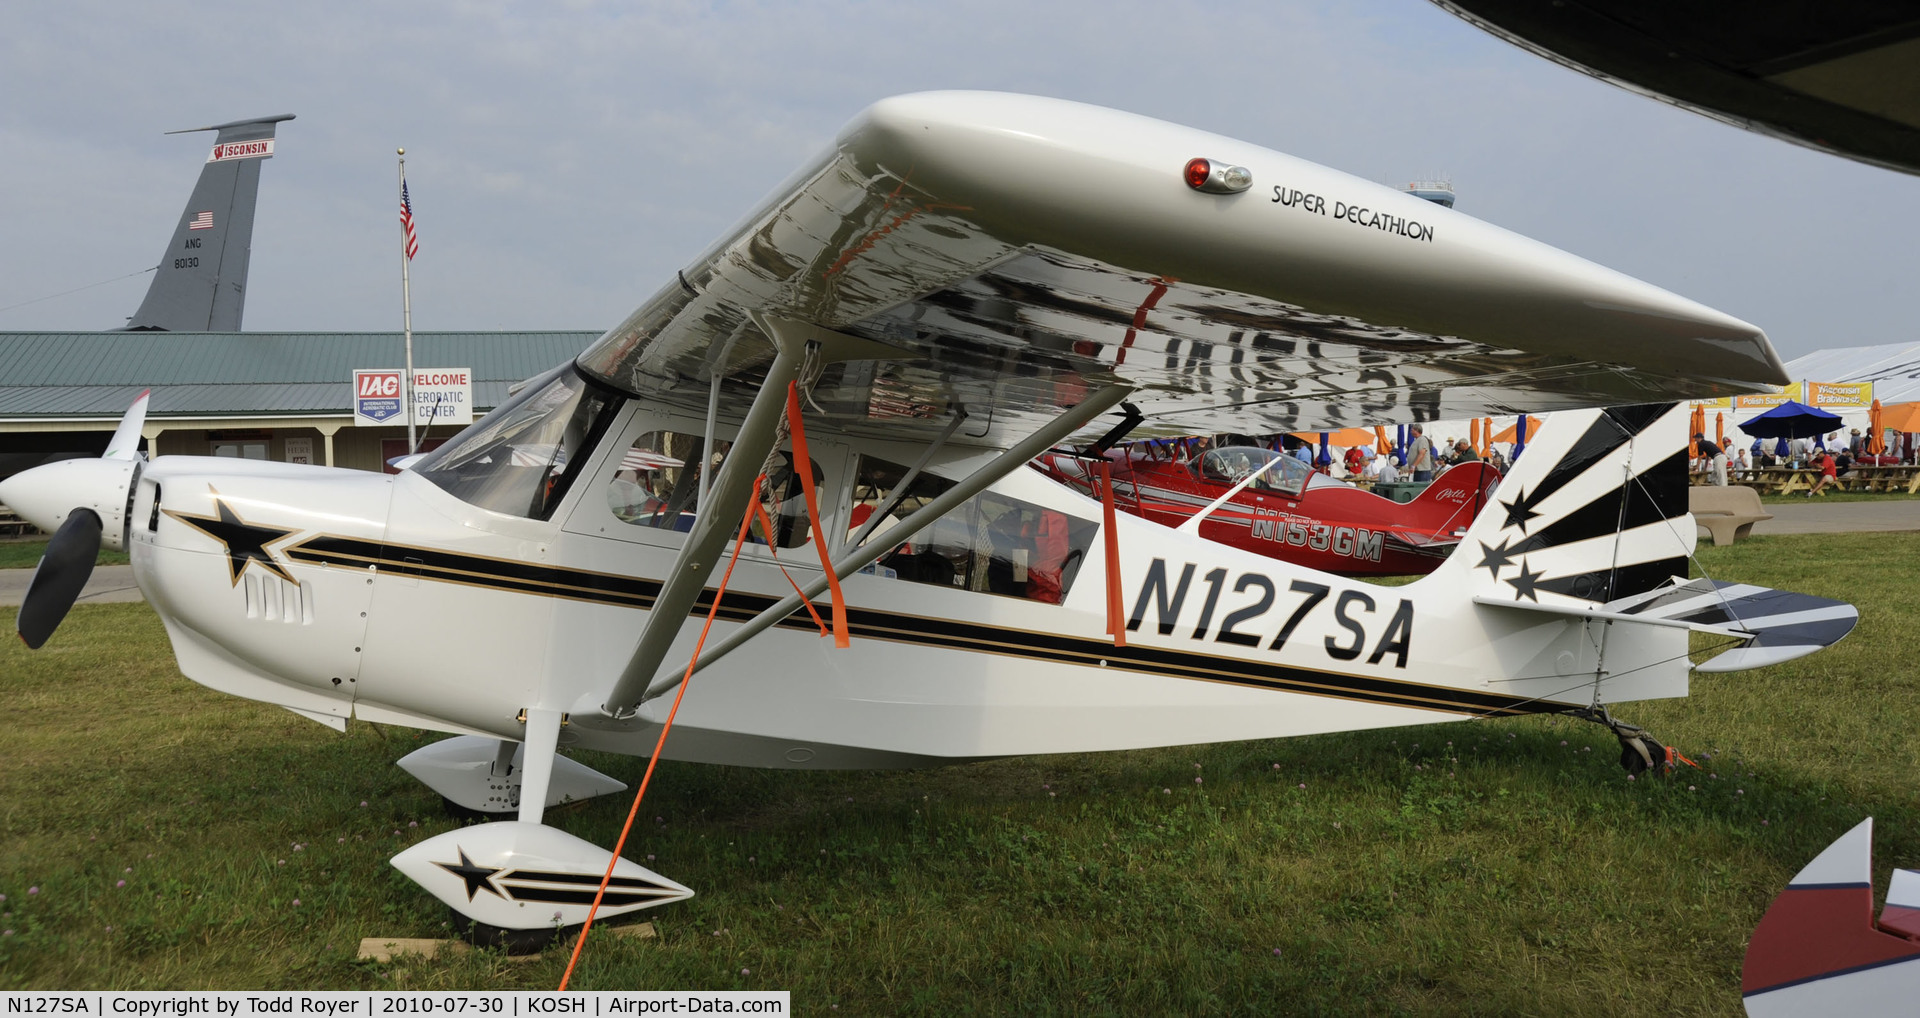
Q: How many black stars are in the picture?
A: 5